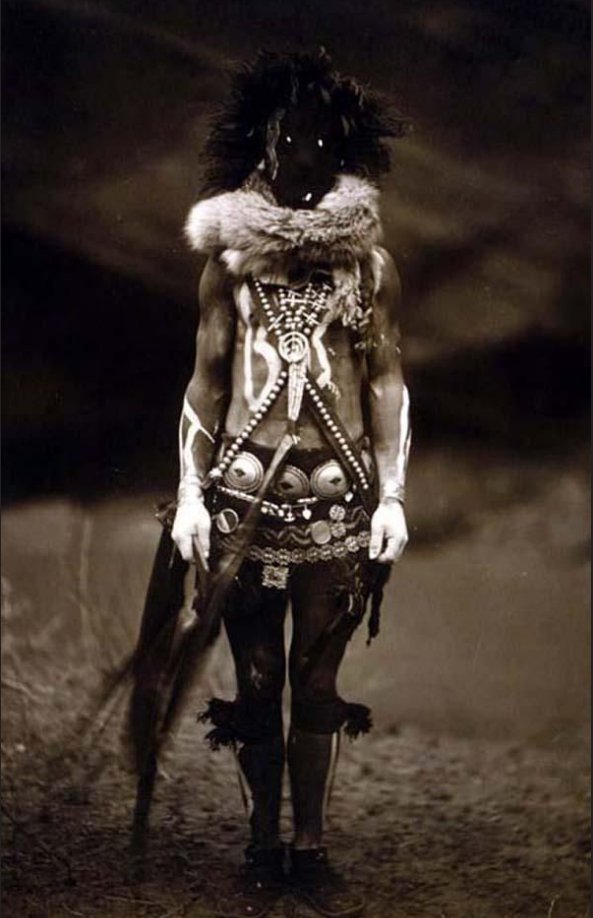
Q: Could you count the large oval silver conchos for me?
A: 3